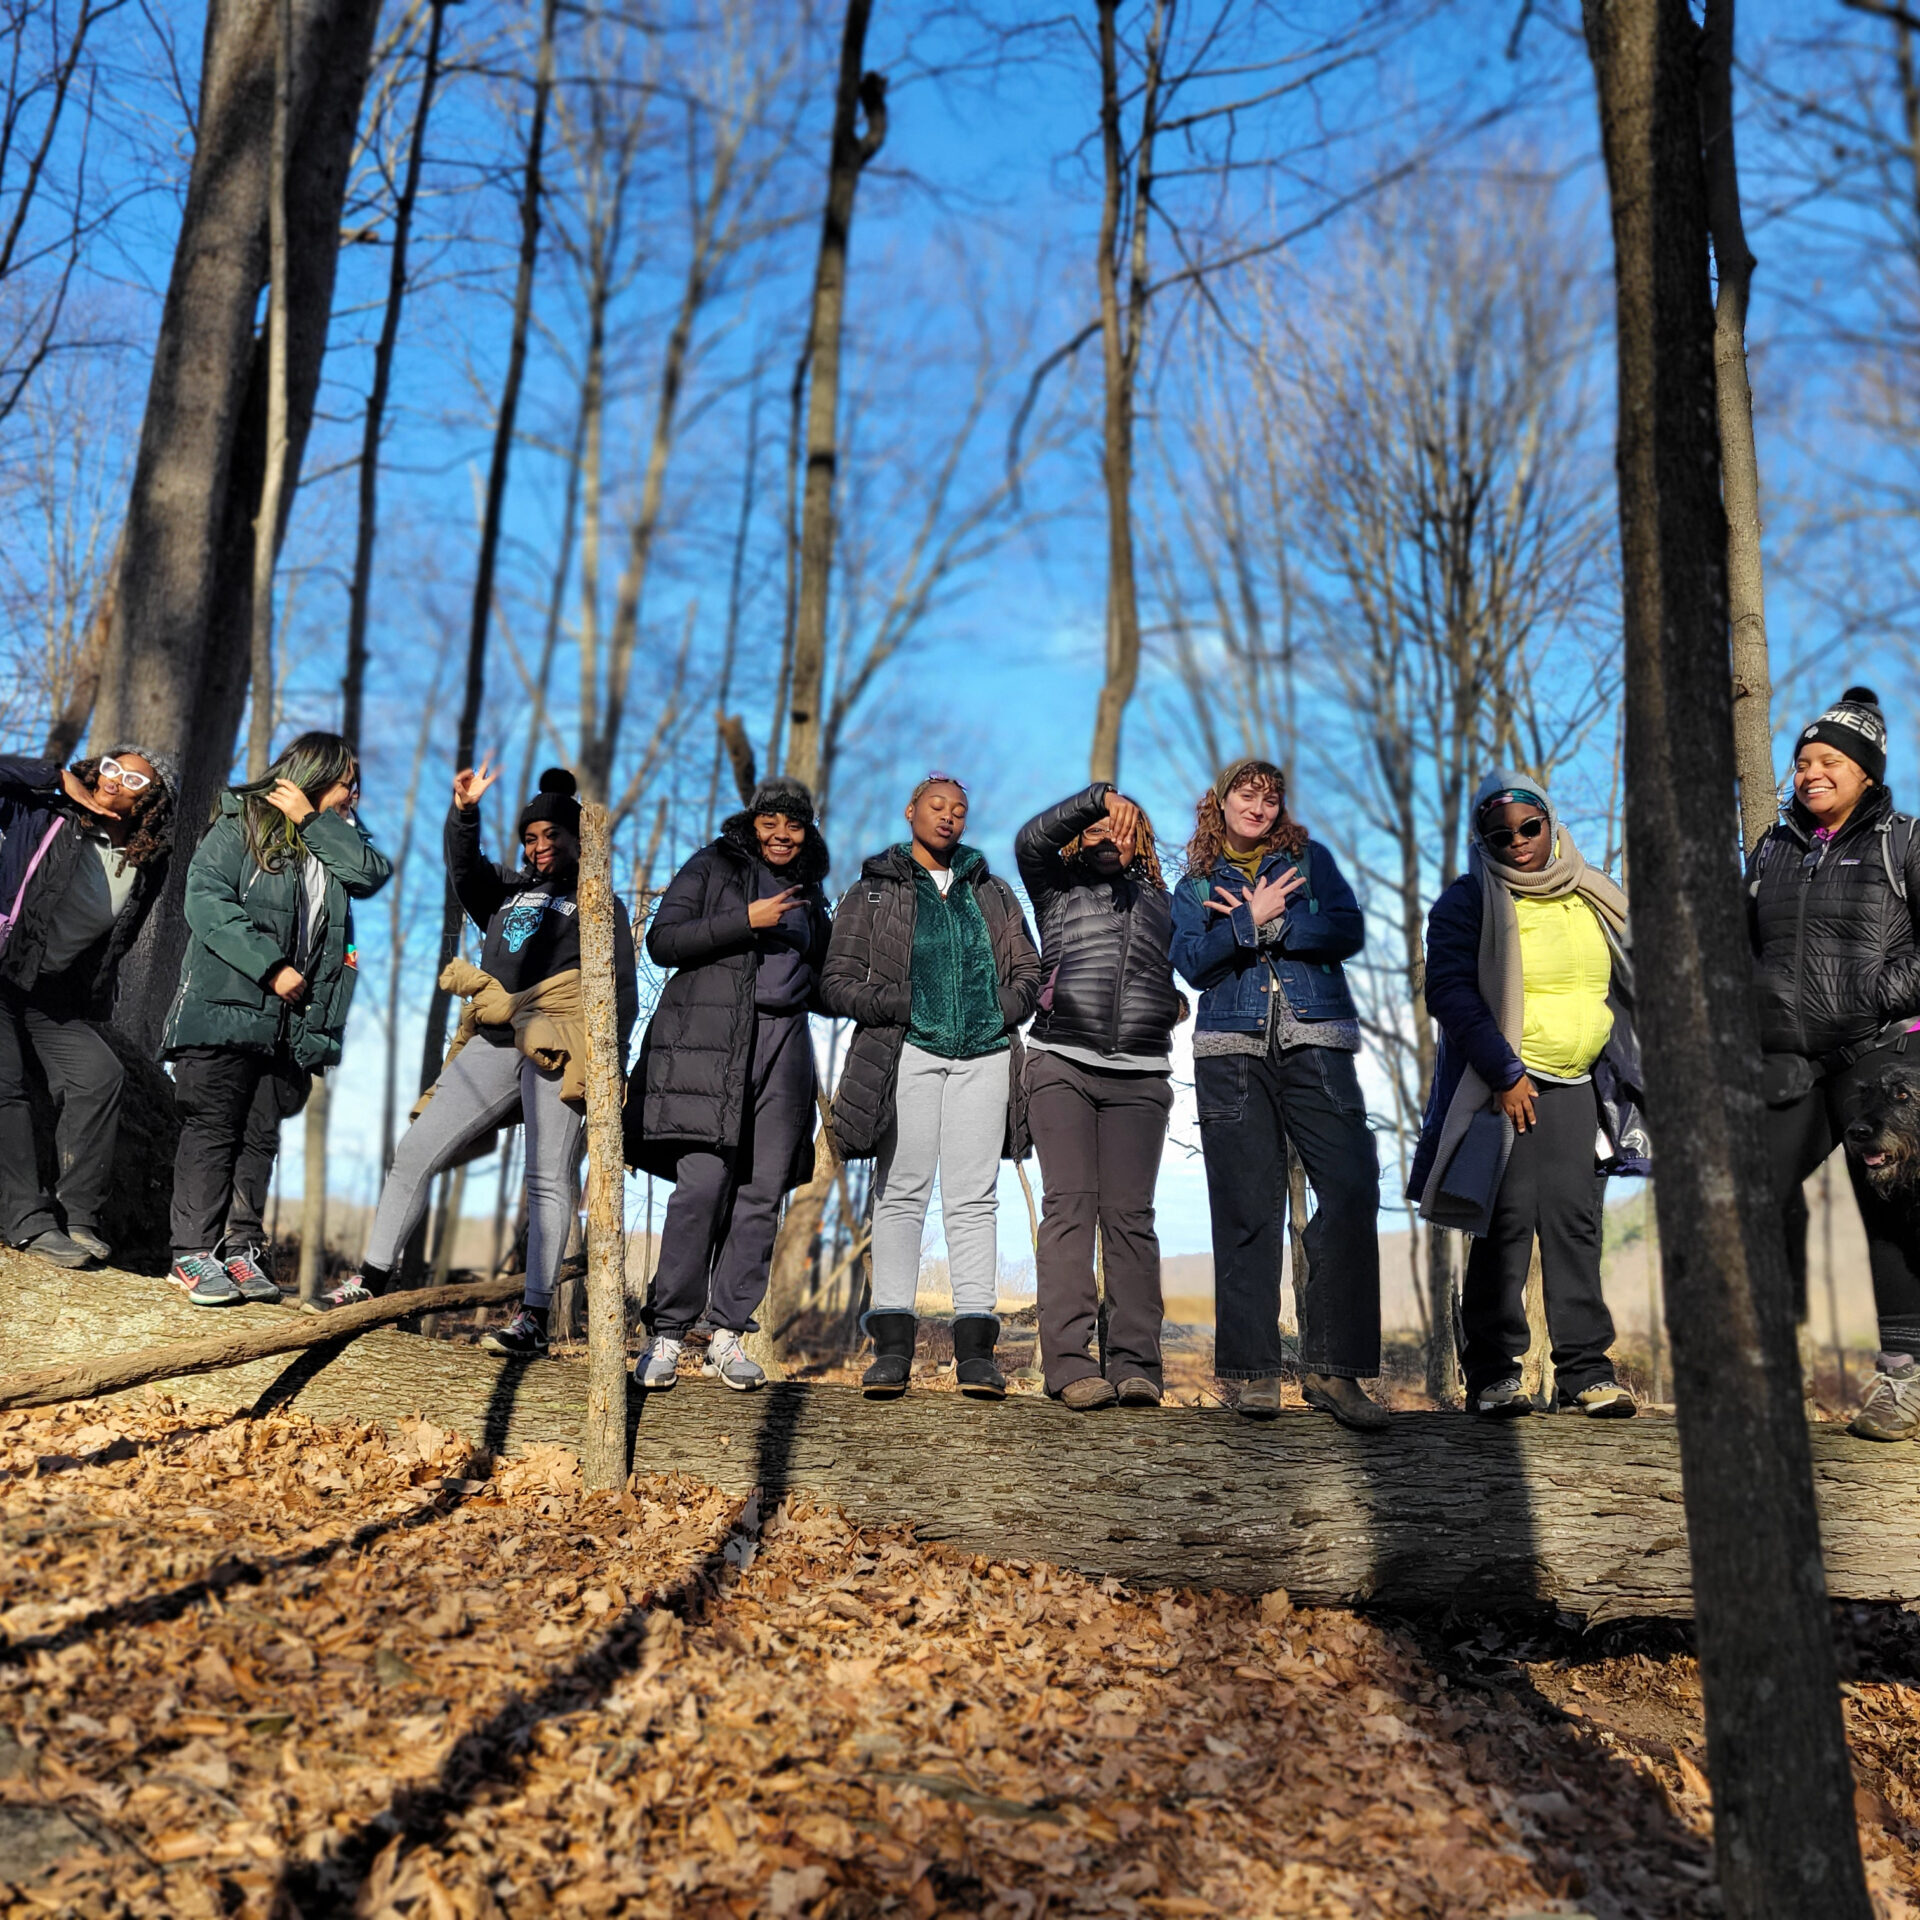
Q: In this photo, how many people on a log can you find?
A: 9